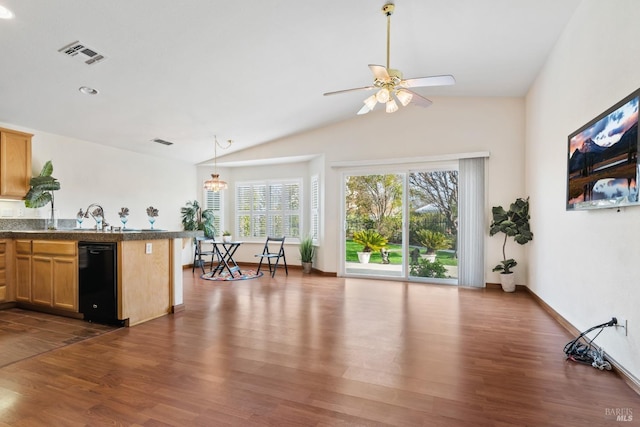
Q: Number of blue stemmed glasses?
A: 4